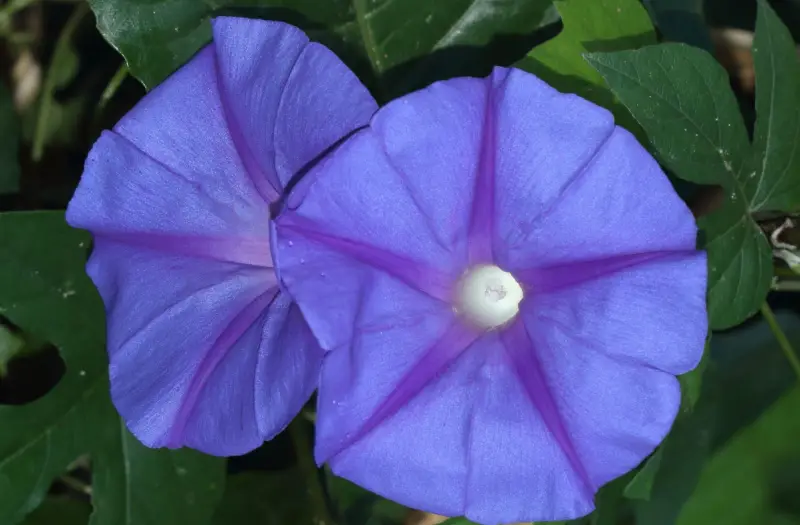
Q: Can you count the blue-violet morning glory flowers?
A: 2